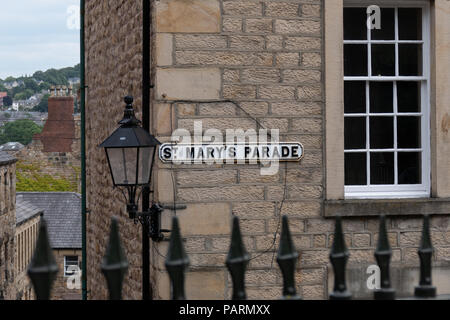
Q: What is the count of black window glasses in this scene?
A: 15